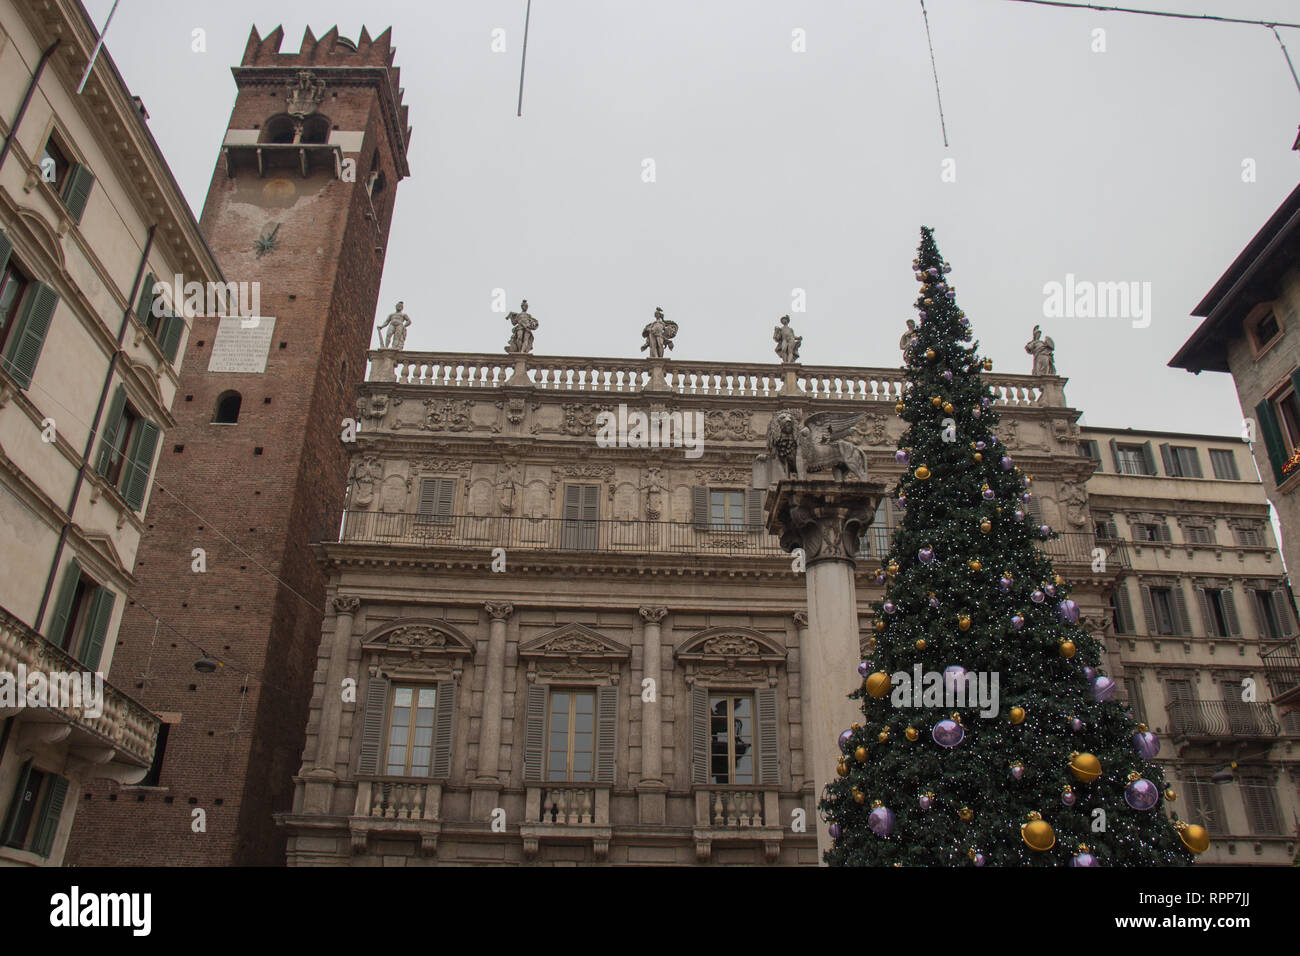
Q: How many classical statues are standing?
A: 6